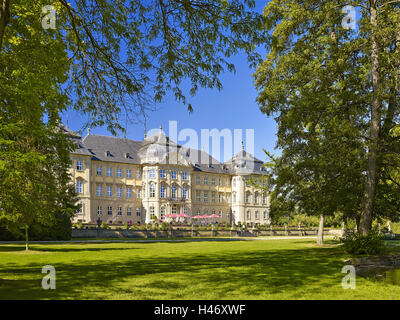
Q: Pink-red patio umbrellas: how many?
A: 6